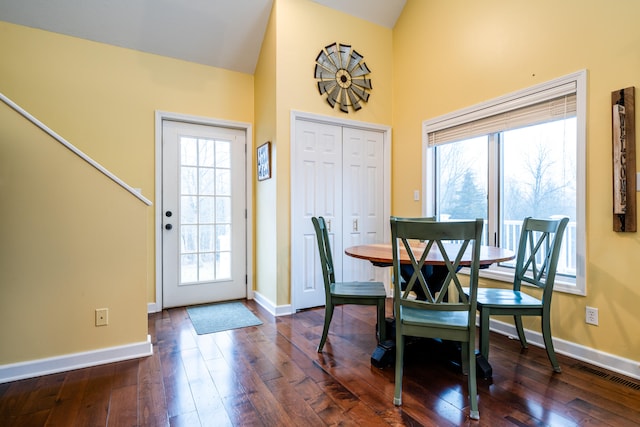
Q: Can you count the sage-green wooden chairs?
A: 4